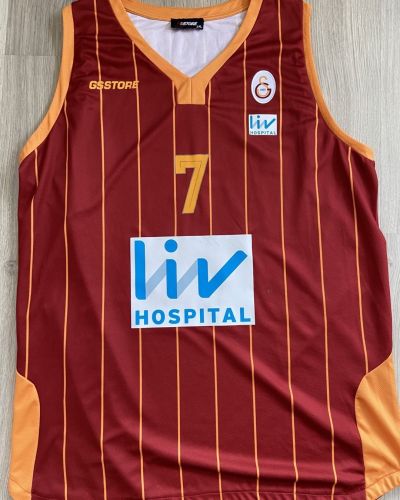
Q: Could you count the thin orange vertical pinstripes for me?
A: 10